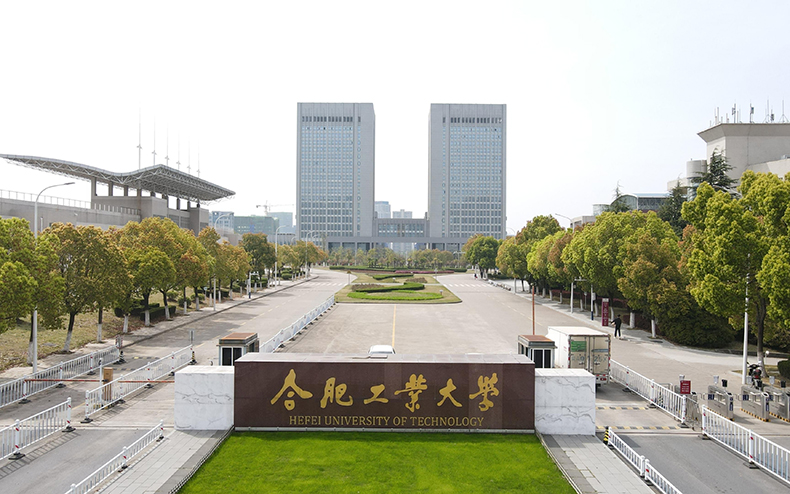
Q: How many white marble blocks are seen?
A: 2